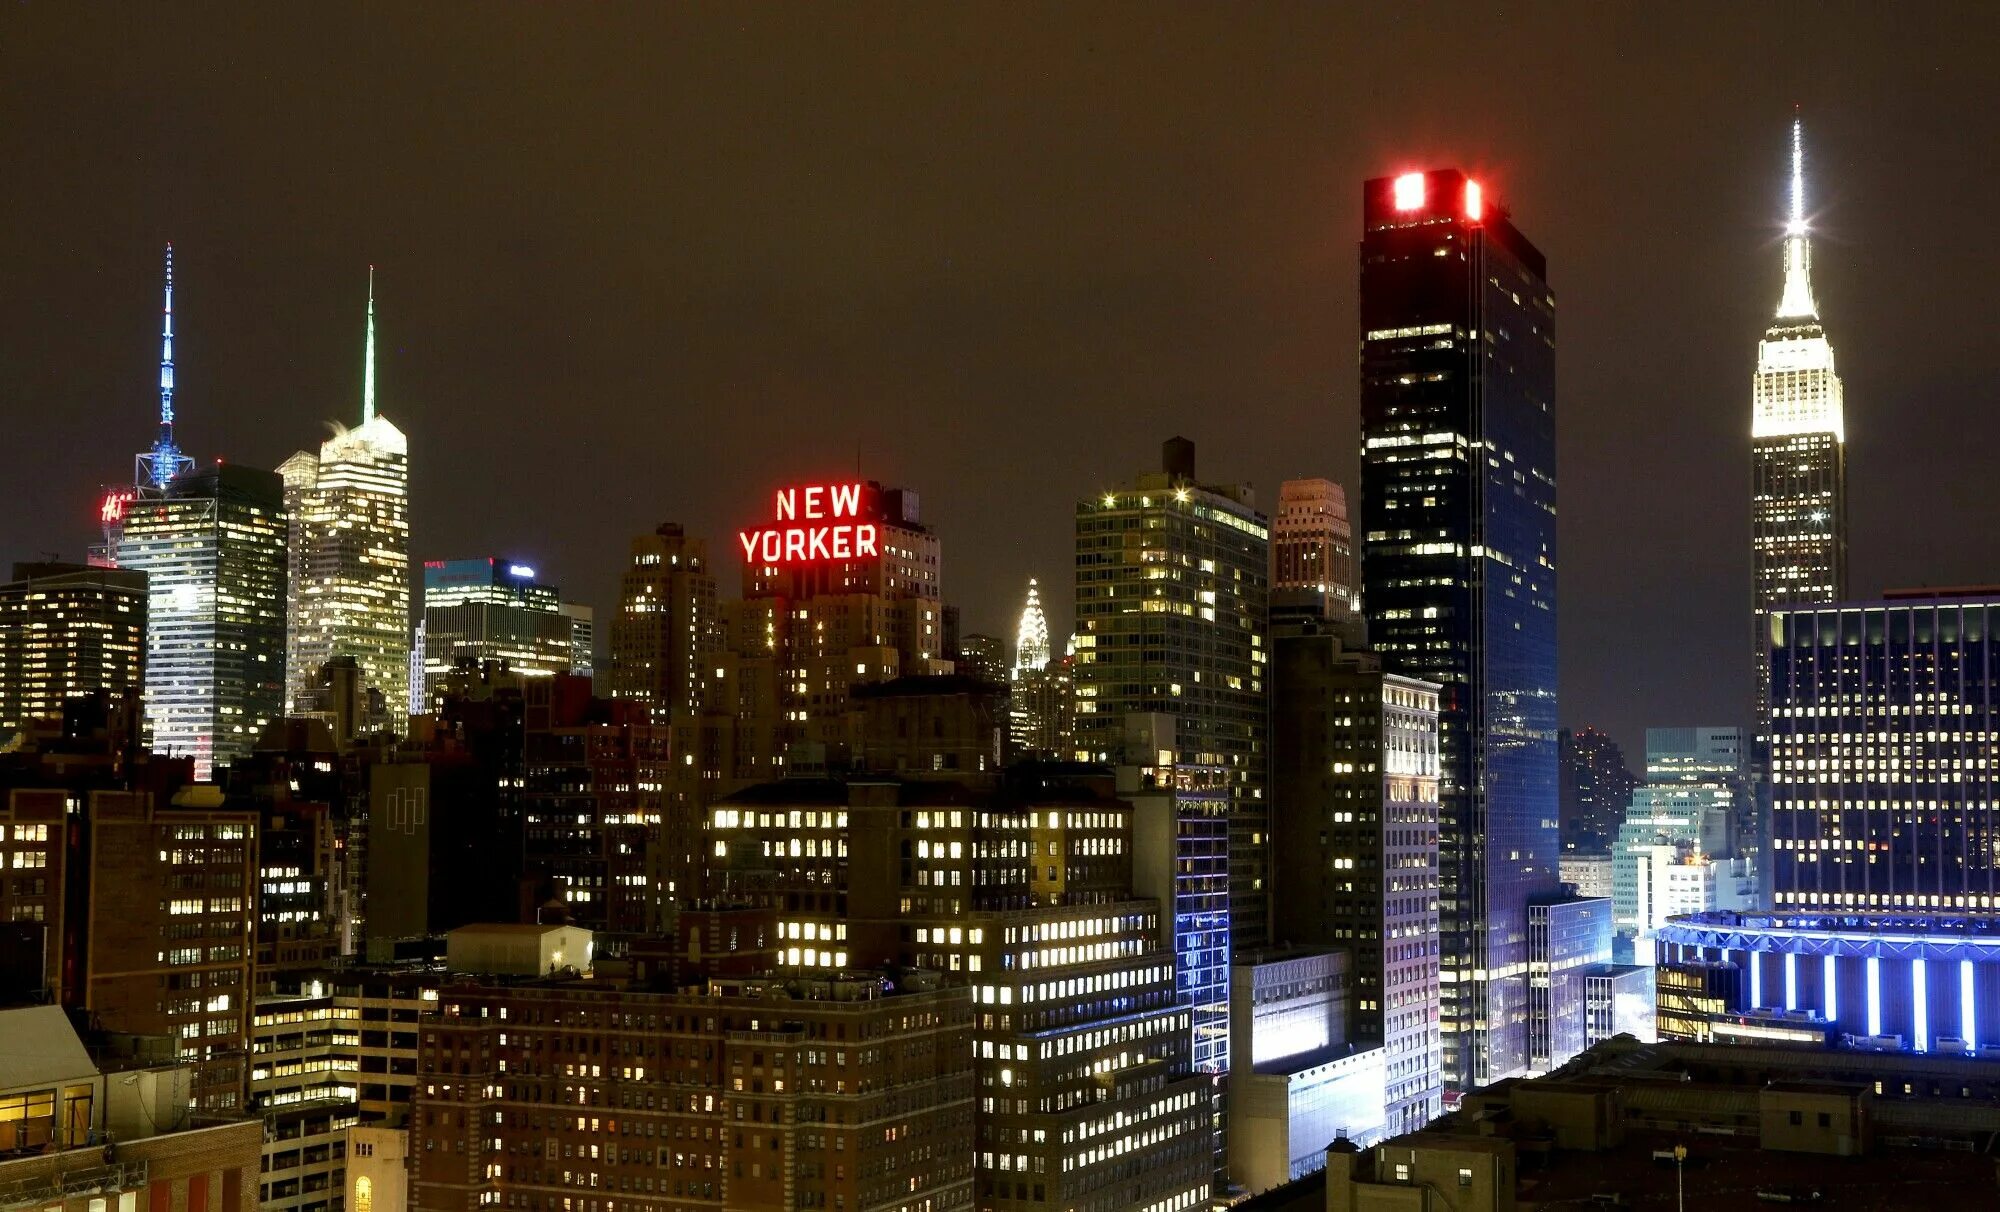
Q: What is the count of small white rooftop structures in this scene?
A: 1